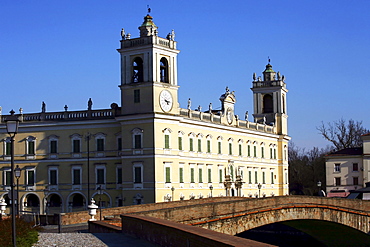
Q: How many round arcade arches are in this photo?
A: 5